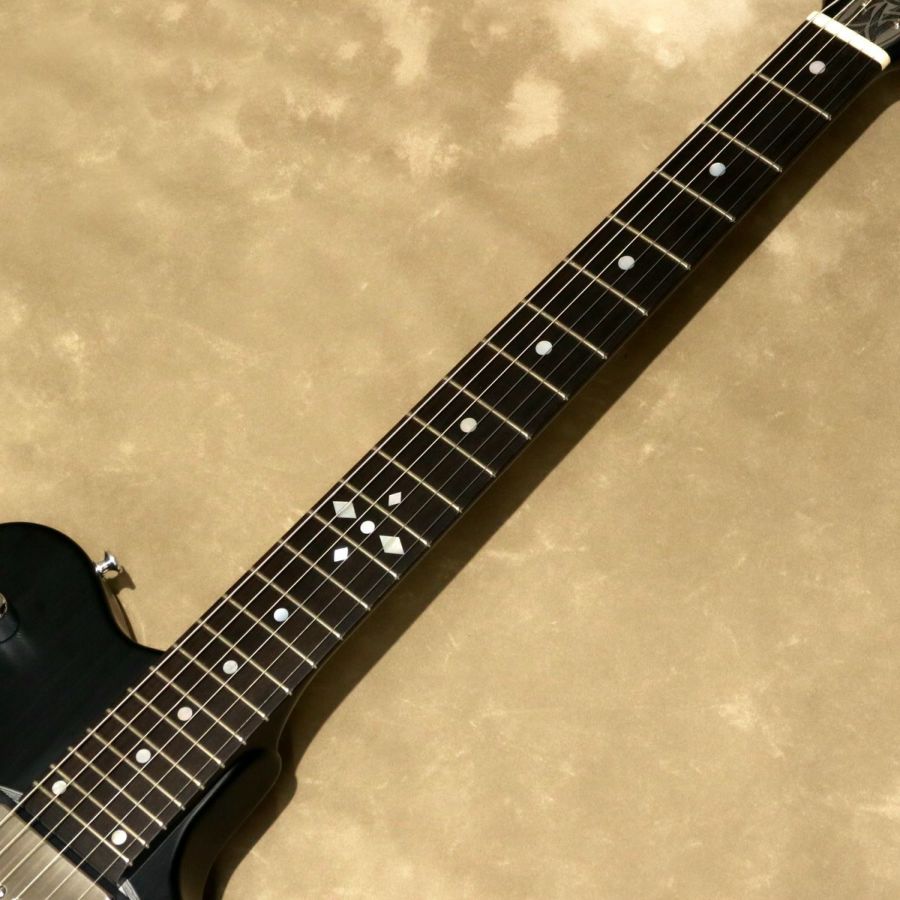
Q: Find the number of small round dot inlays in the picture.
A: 12